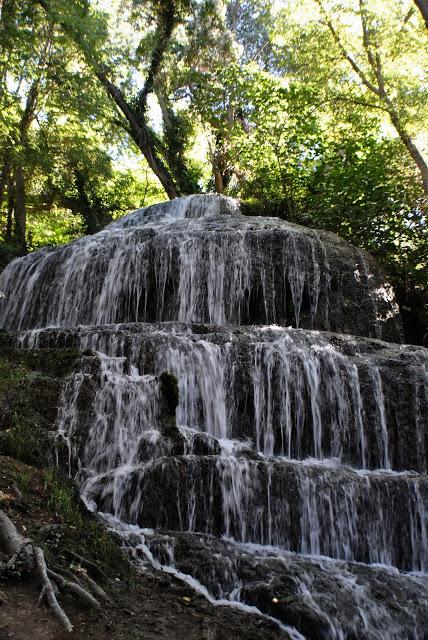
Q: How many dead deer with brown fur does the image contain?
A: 0